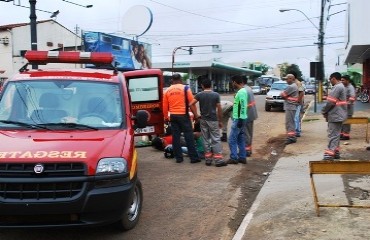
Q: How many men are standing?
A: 8